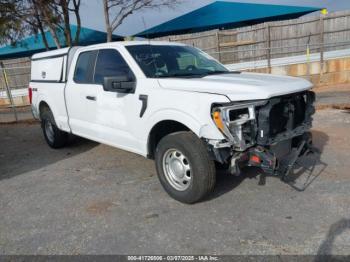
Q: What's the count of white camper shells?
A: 1